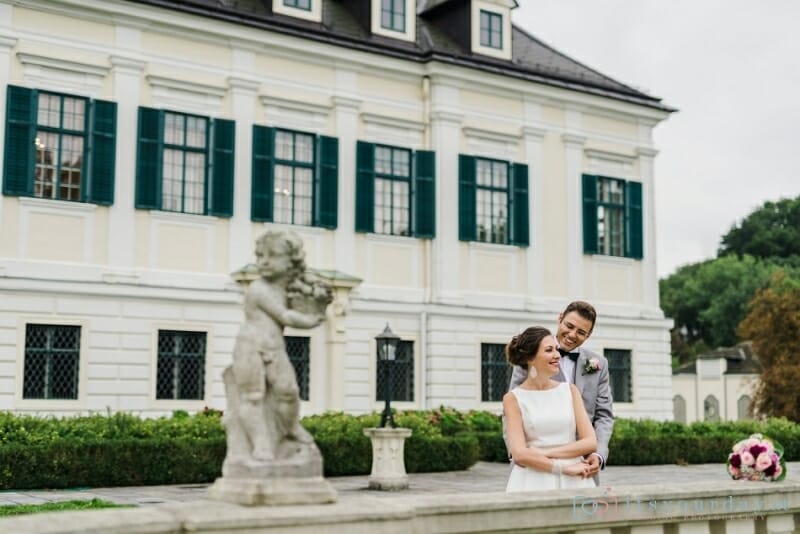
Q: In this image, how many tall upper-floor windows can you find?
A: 6